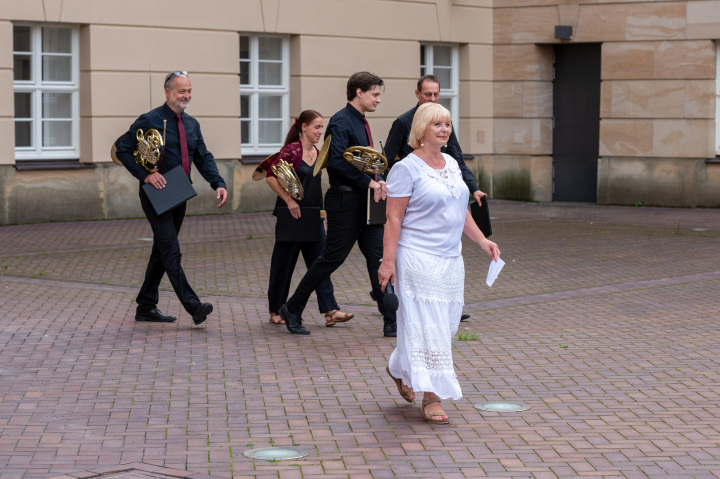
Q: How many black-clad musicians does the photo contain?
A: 4